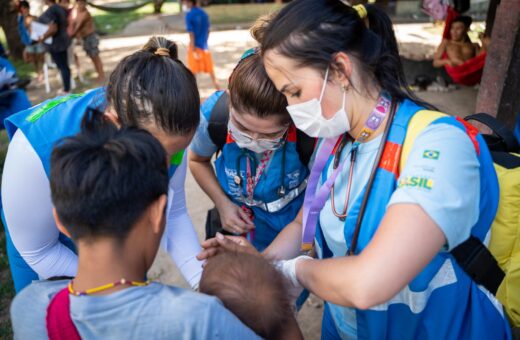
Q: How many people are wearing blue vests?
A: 3